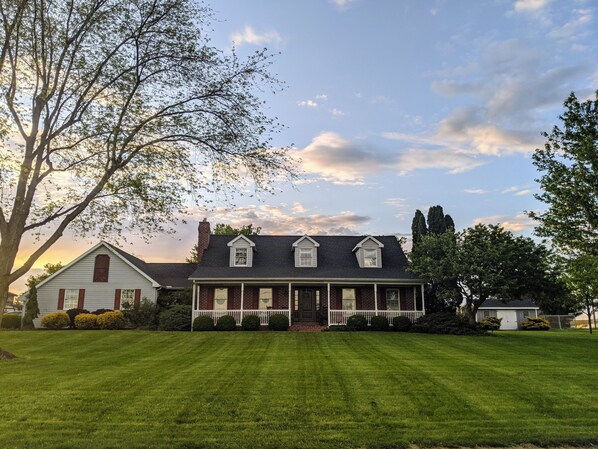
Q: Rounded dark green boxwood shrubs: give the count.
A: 7